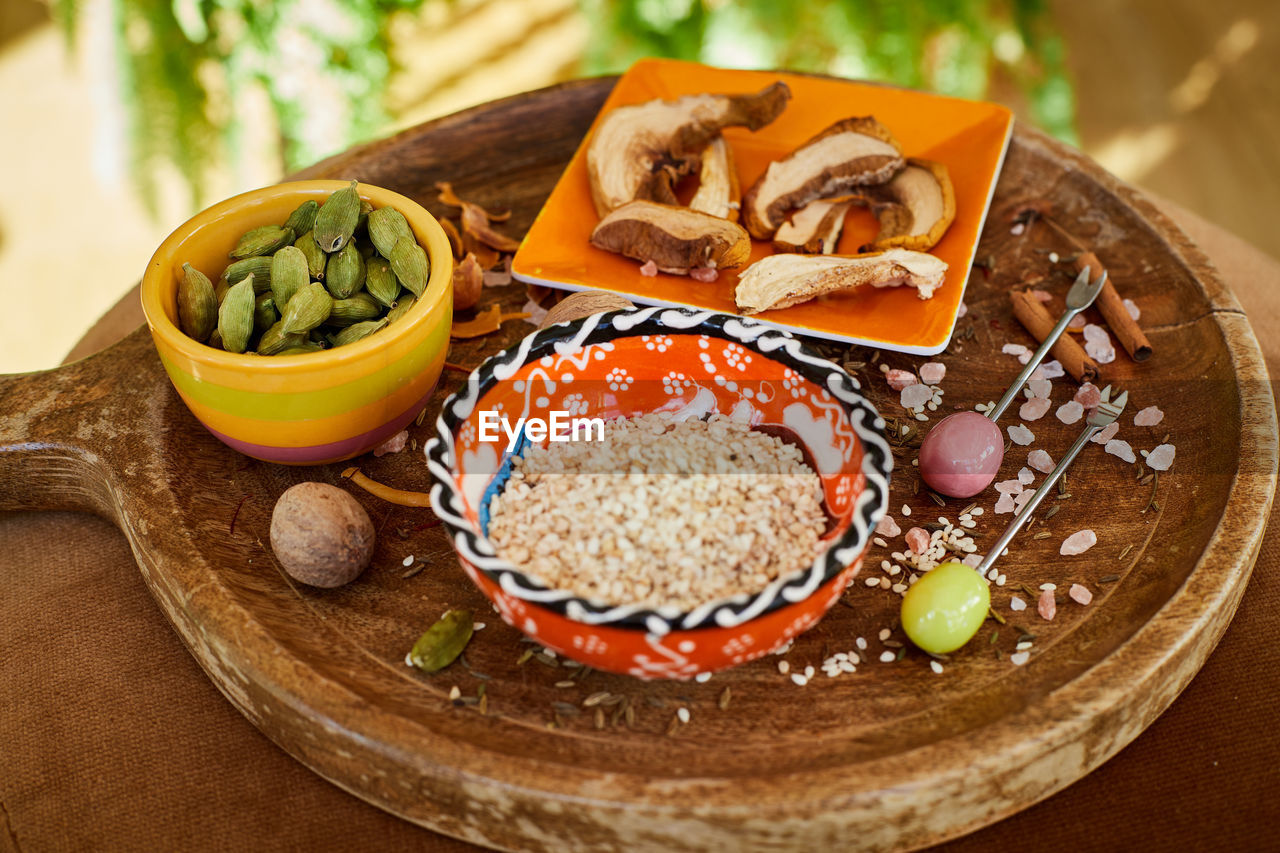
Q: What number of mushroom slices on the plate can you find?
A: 7